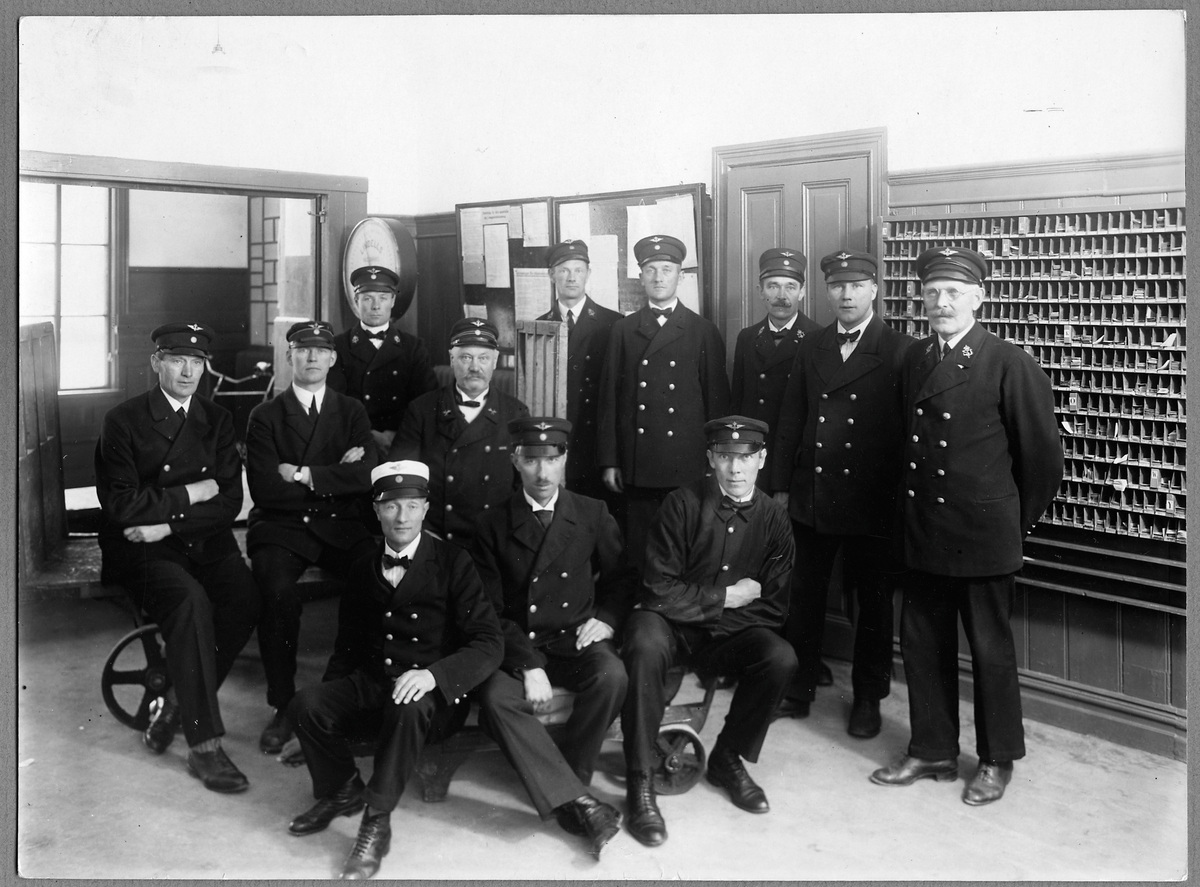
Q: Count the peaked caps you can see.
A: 12